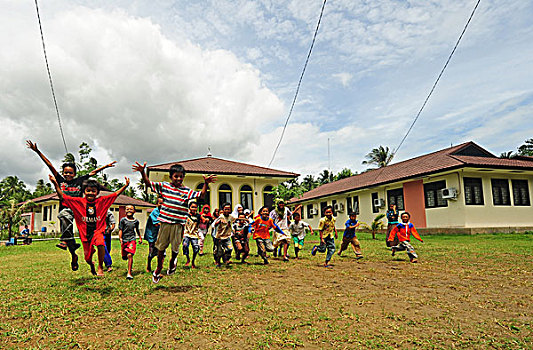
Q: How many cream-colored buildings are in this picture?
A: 3